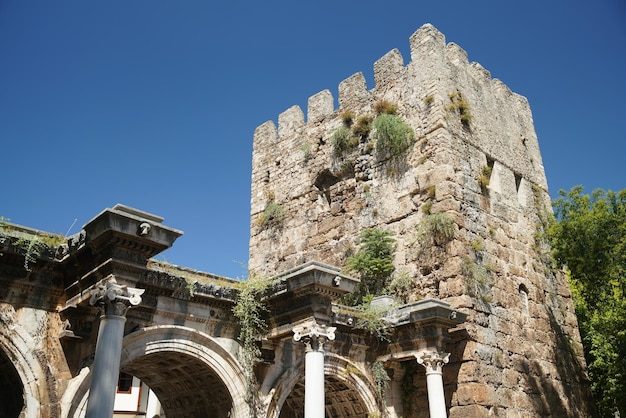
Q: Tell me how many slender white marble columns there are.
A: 3